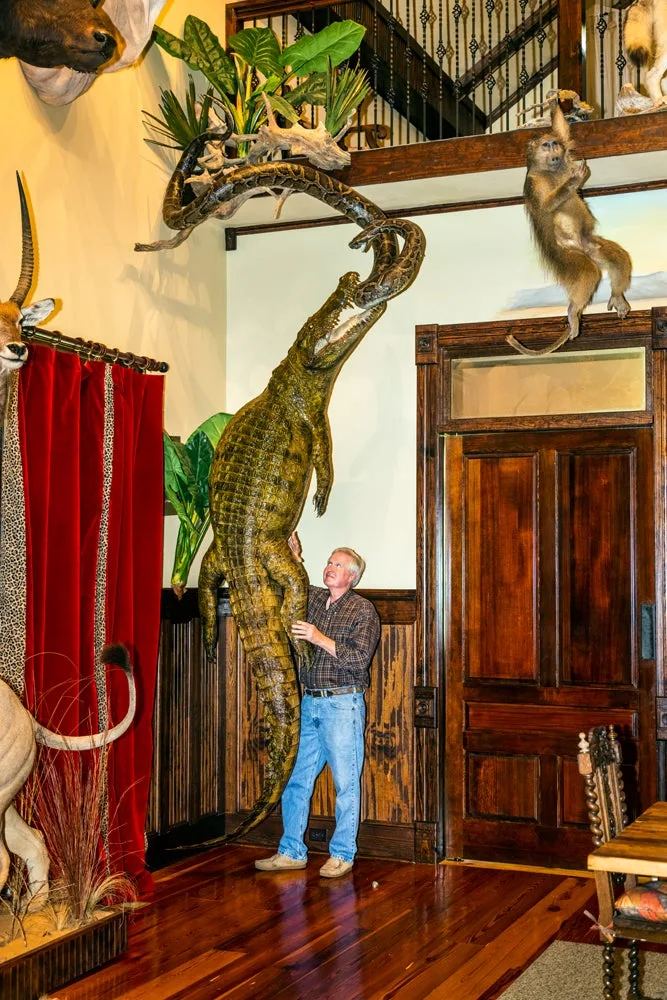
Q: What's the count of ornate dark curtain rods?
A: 1